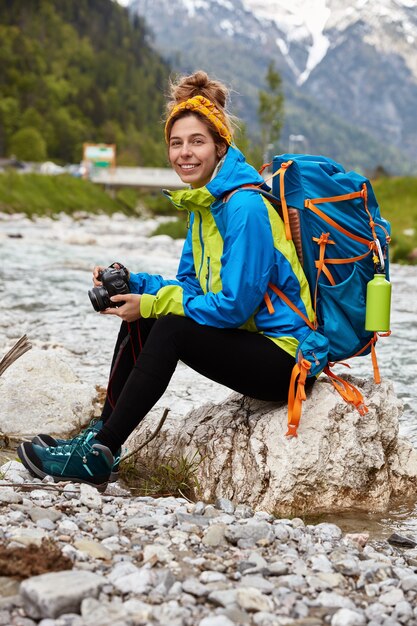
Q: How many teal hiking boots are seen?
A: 2